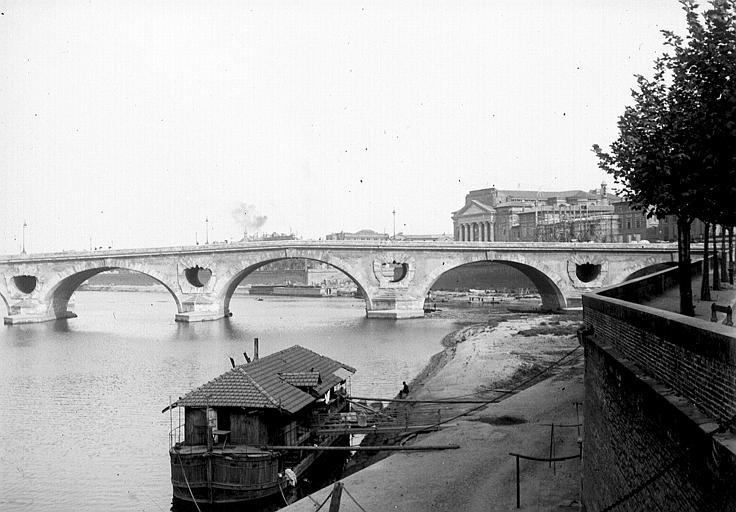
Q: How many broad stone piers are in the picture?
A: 4